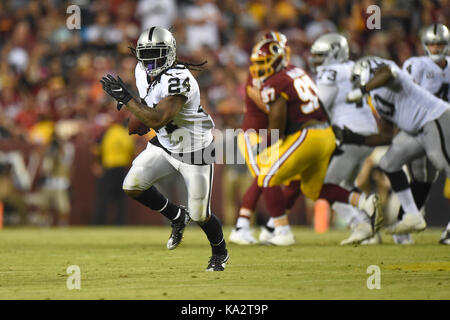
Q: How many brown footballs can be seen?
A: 1